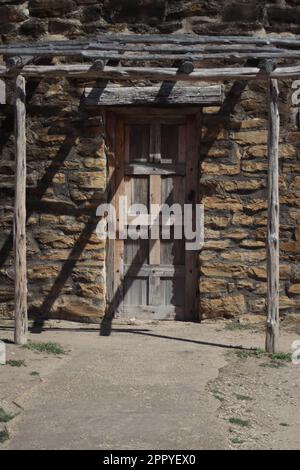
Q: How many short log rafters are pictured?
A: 4